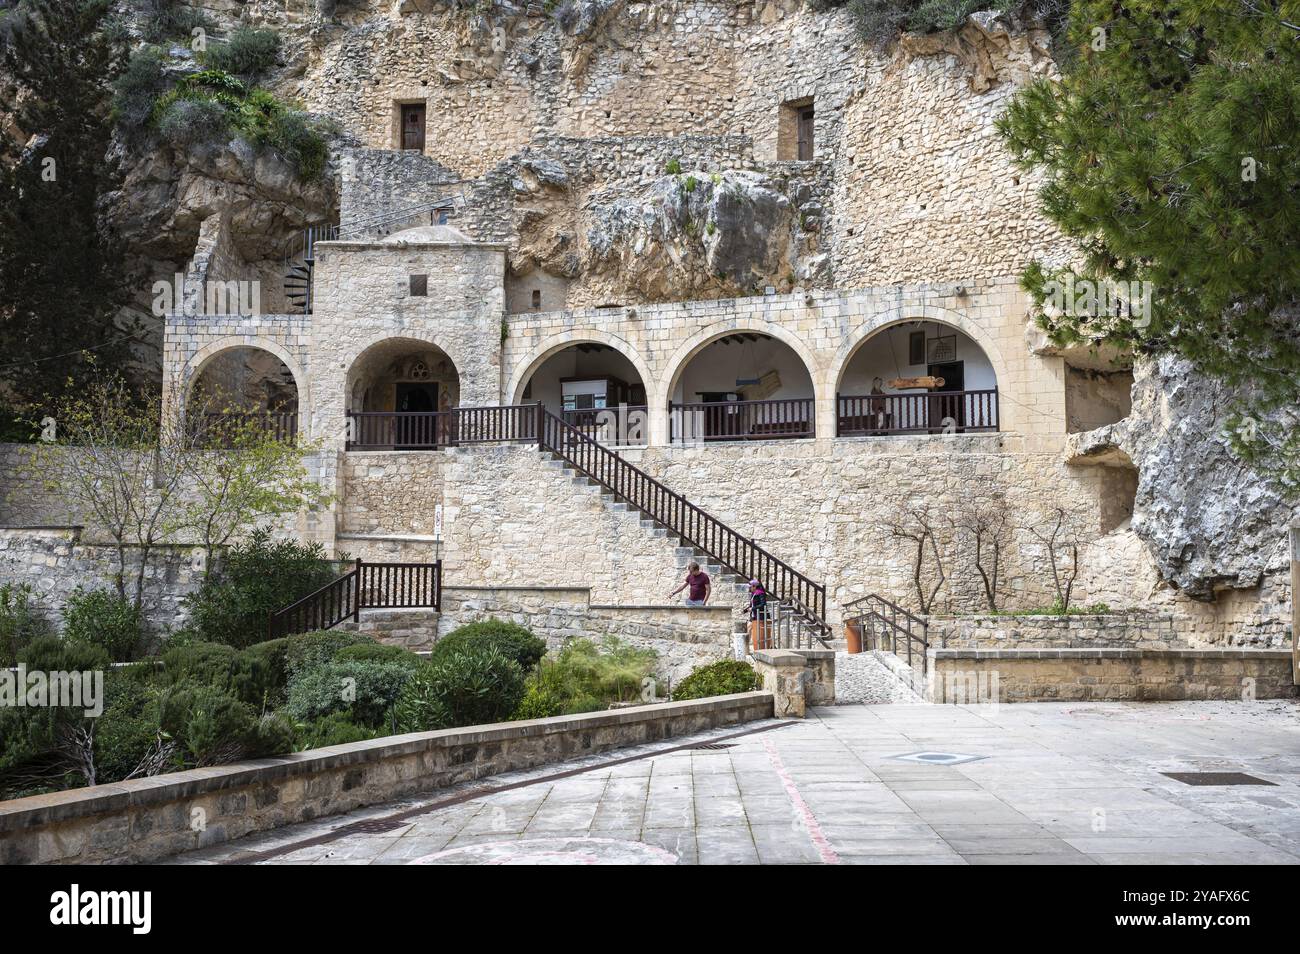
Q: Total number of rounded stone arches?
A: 5